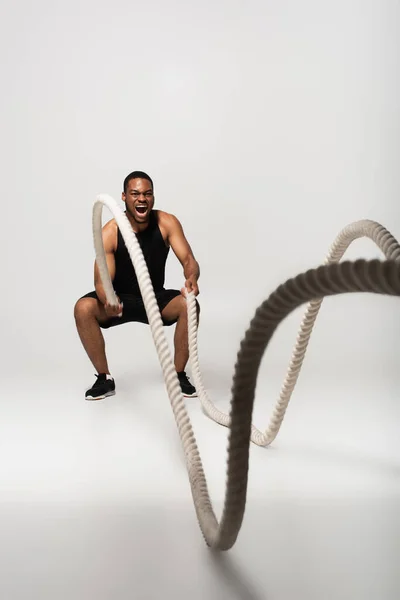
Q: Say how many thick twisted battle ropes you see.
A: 2